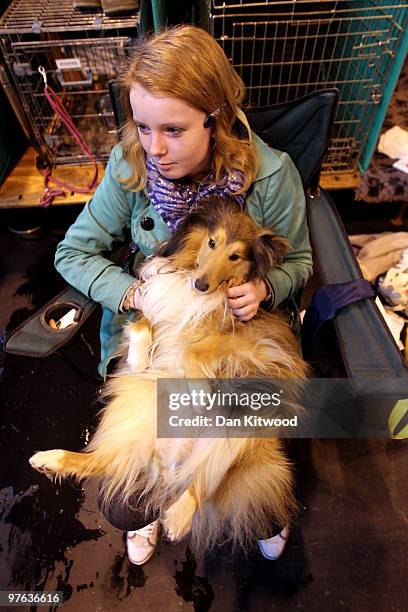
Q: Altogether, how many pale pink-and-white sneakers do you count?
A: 2